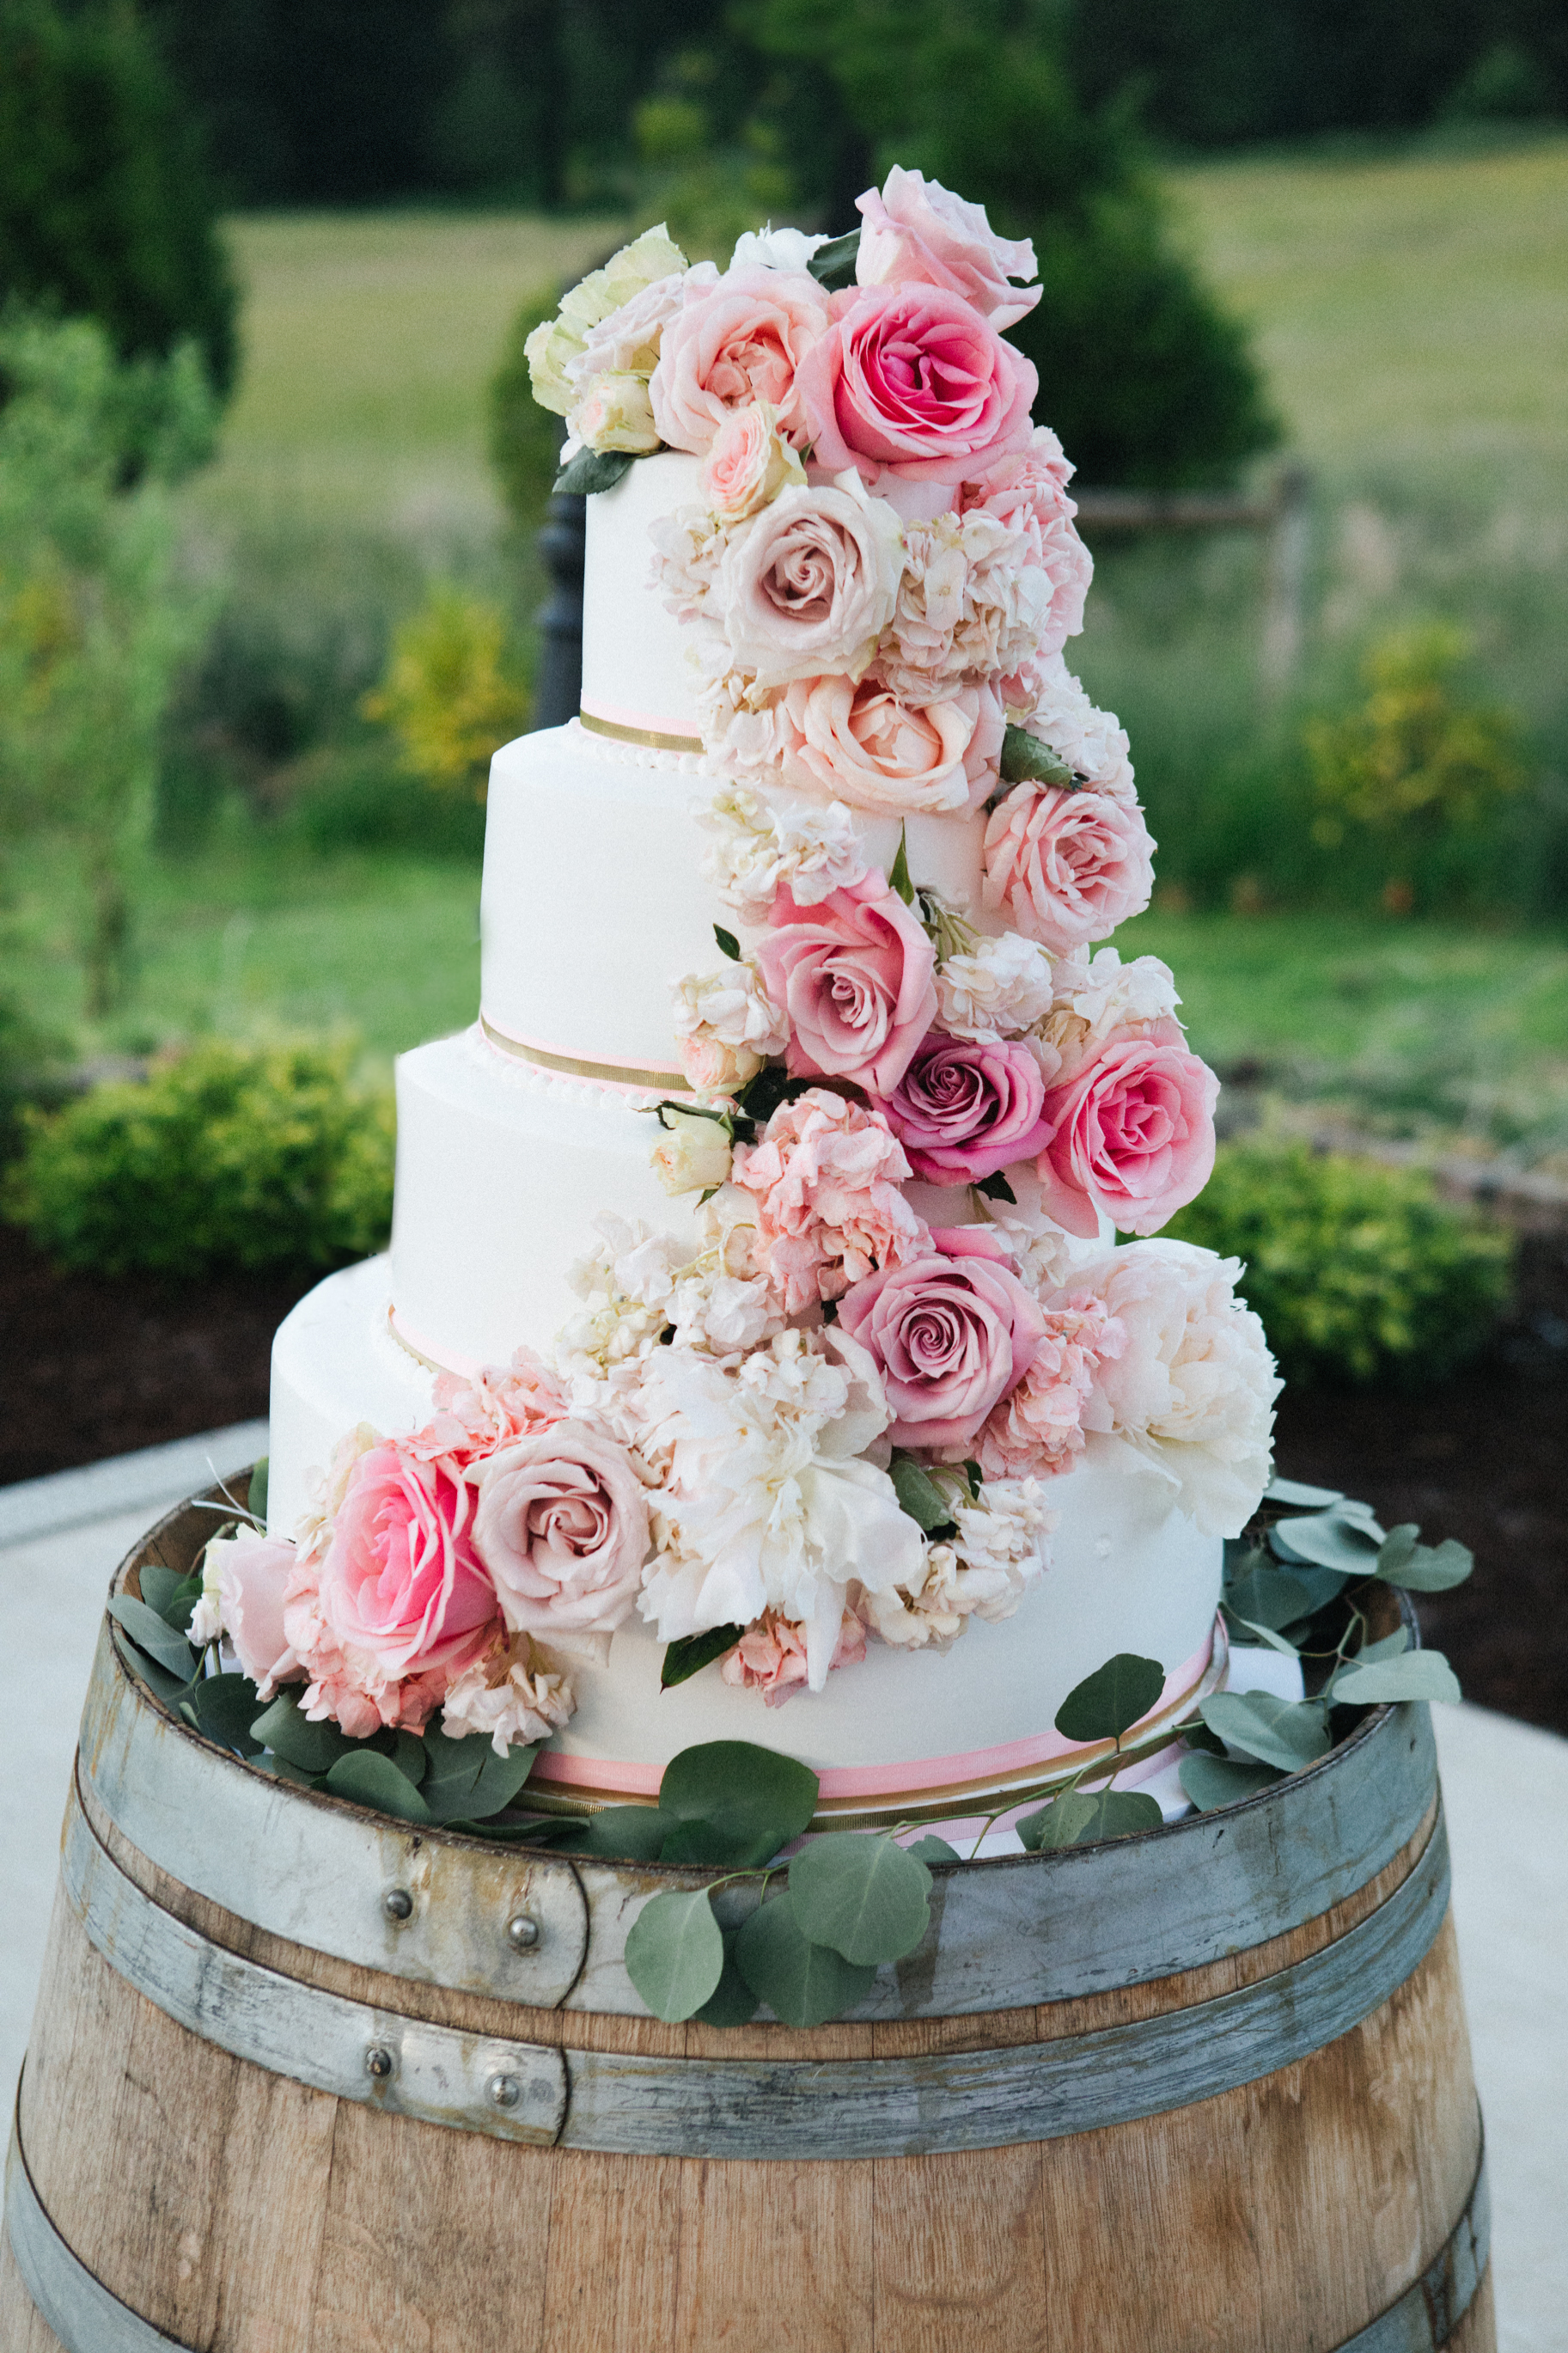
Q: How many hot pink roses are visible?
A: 3